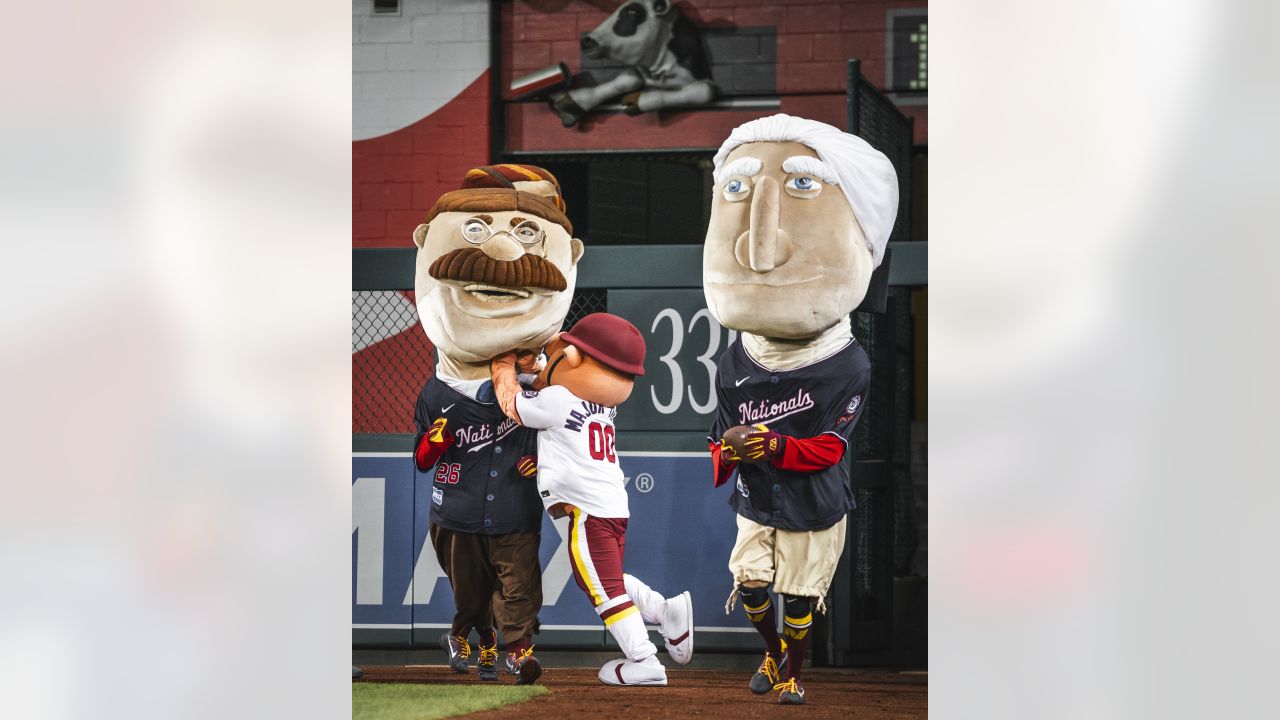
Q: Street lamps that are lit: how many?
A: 0